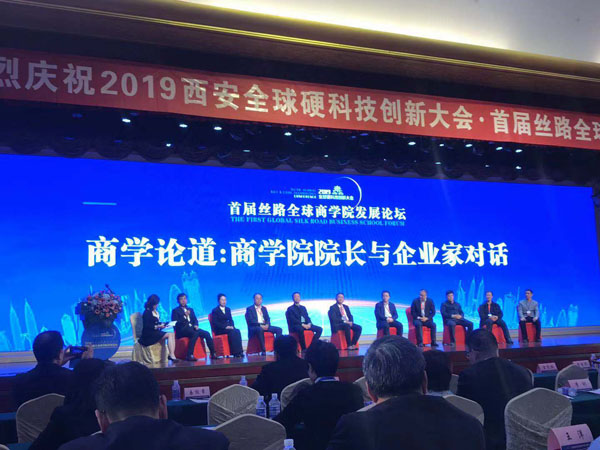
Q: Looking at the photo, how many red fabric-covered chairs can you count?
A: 10